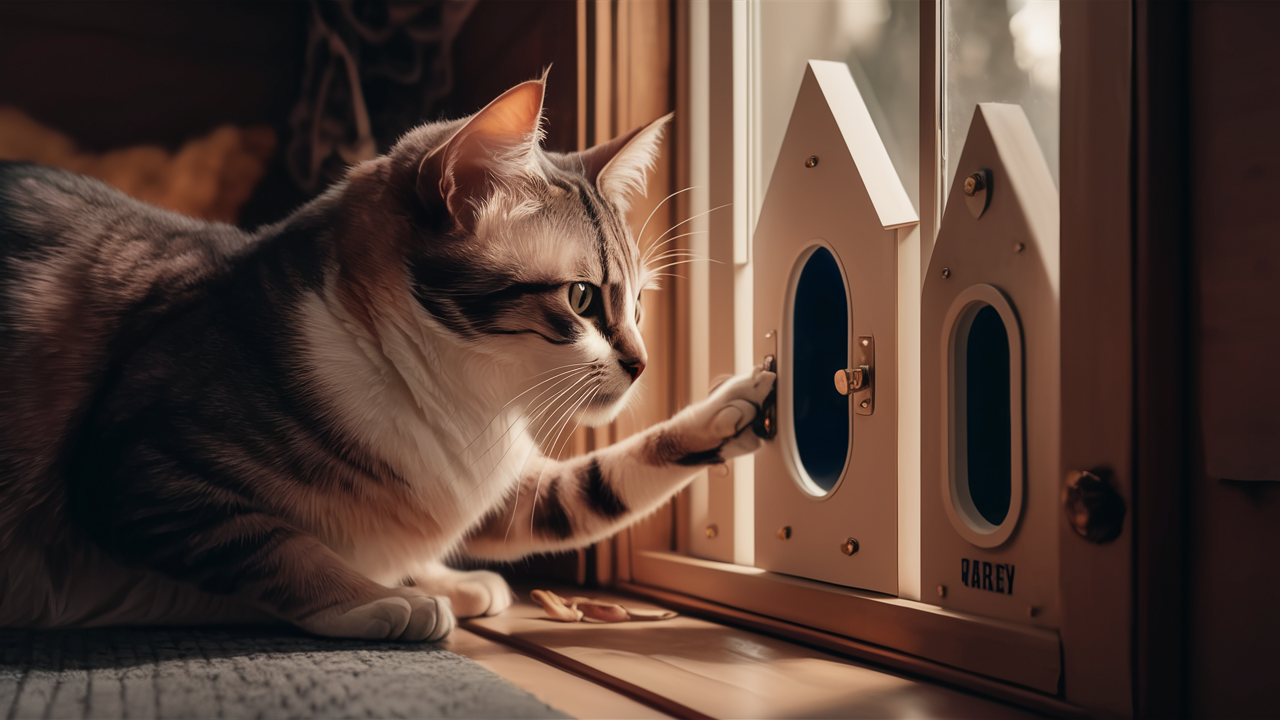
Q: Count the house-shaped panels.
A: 2